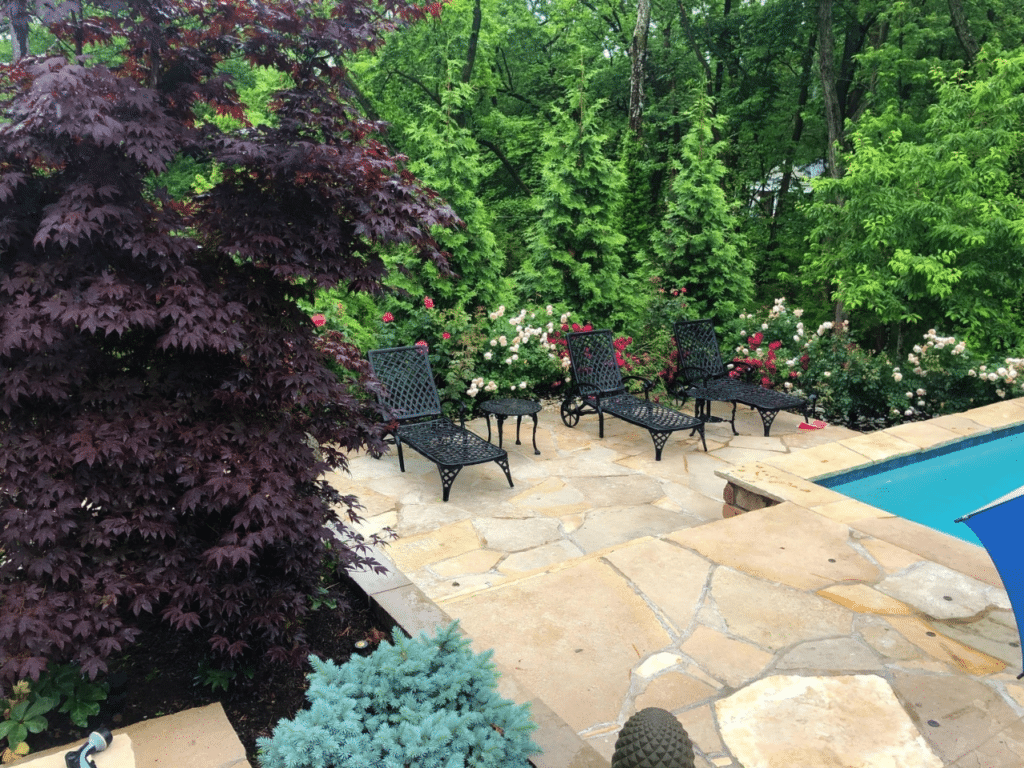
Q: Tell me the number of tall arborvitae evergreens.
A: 3